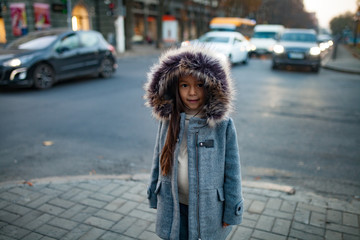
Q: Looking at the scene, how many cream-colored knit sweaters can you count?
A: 1